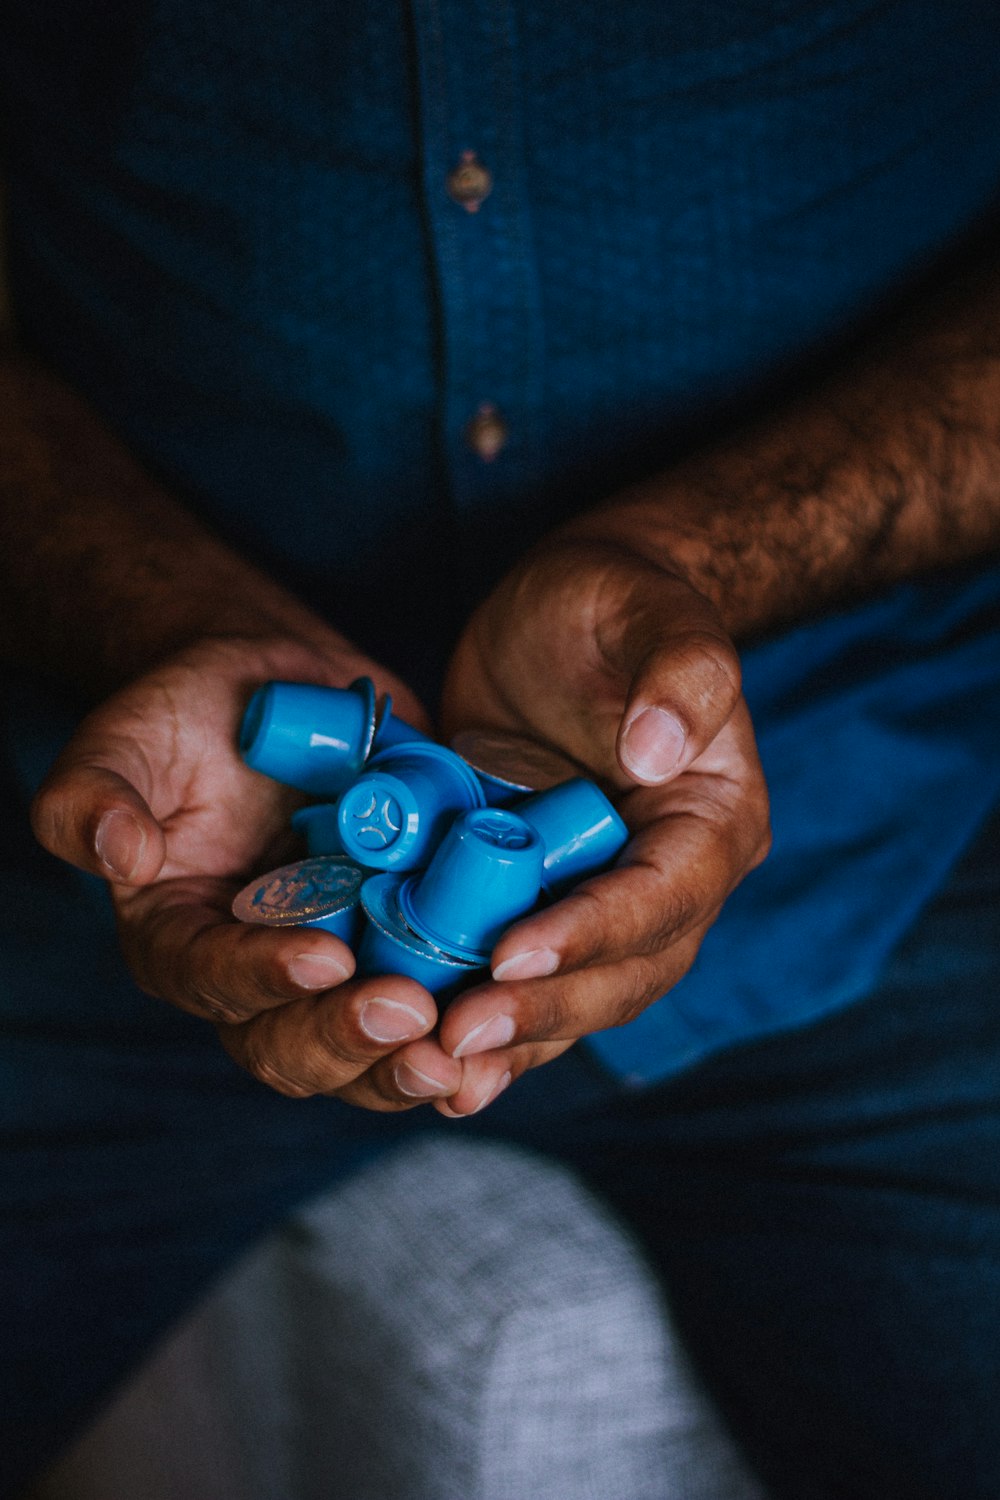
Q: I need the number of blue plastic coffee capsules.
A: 9